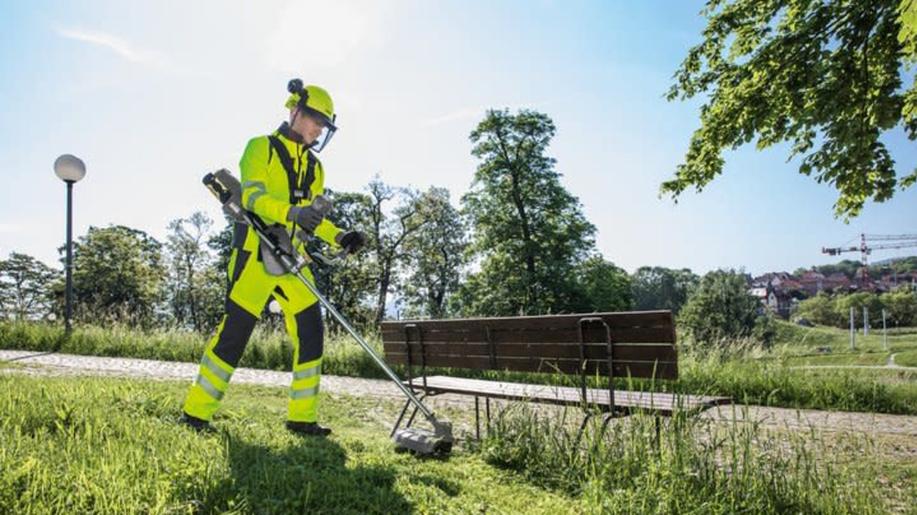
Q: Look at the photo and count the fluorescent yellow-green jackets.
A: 1